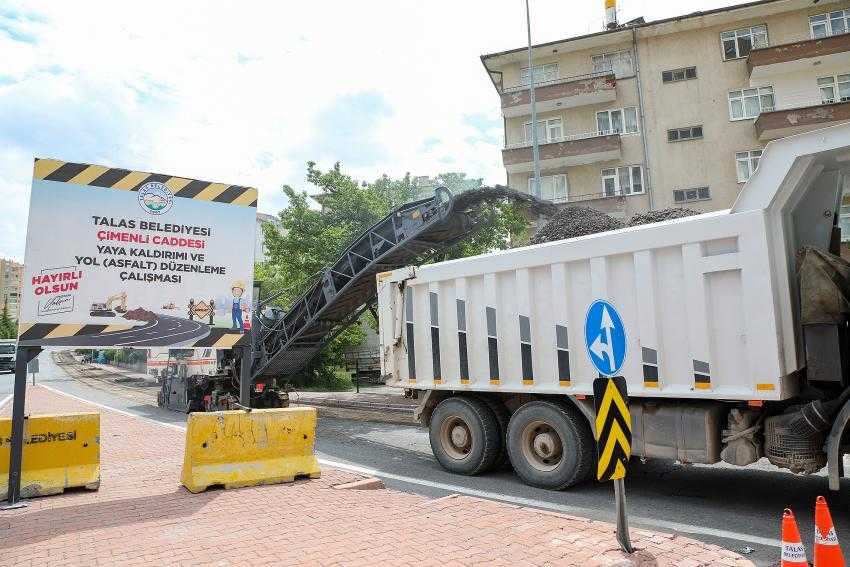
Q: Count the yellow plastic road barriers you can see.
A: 2